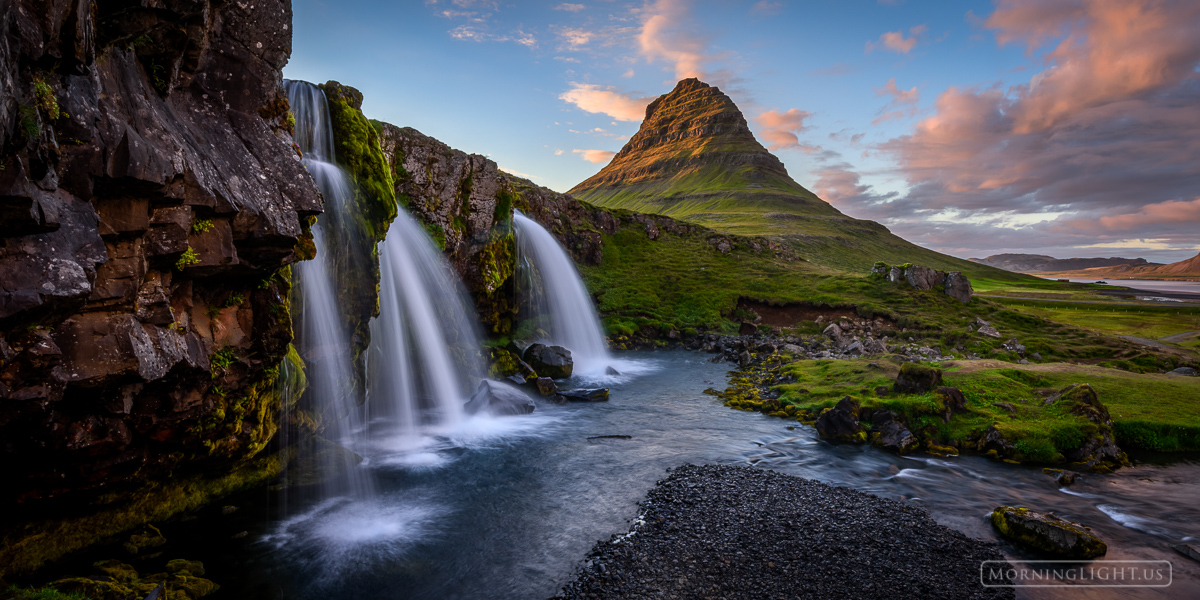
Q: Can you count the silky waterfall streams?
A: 3